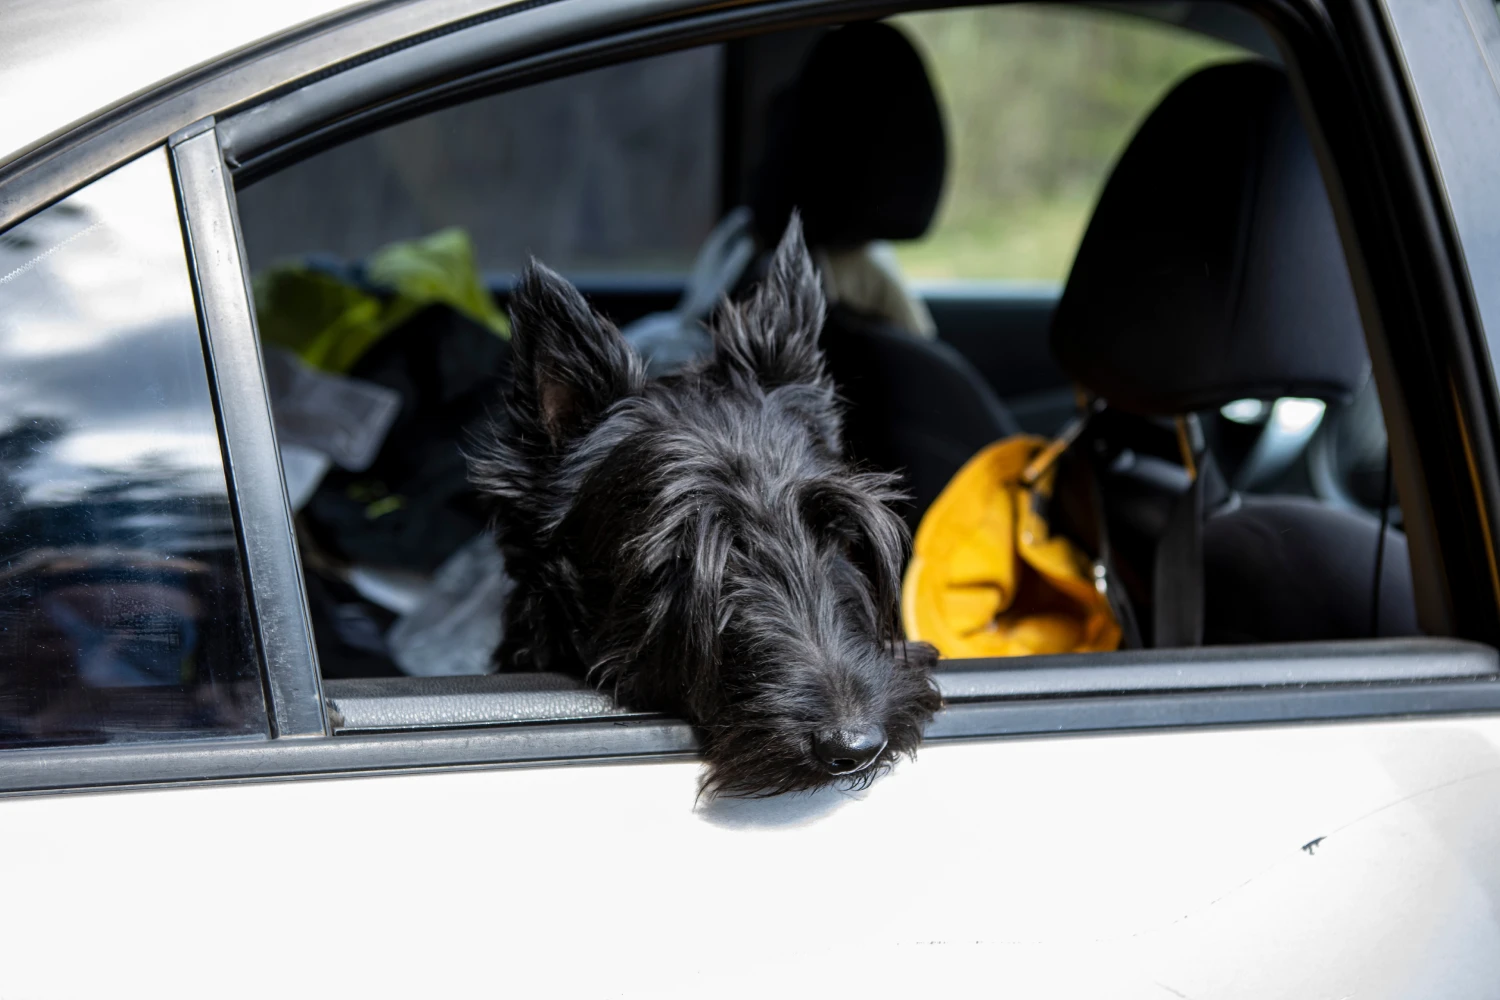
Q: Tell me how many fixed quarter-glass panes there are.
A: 1